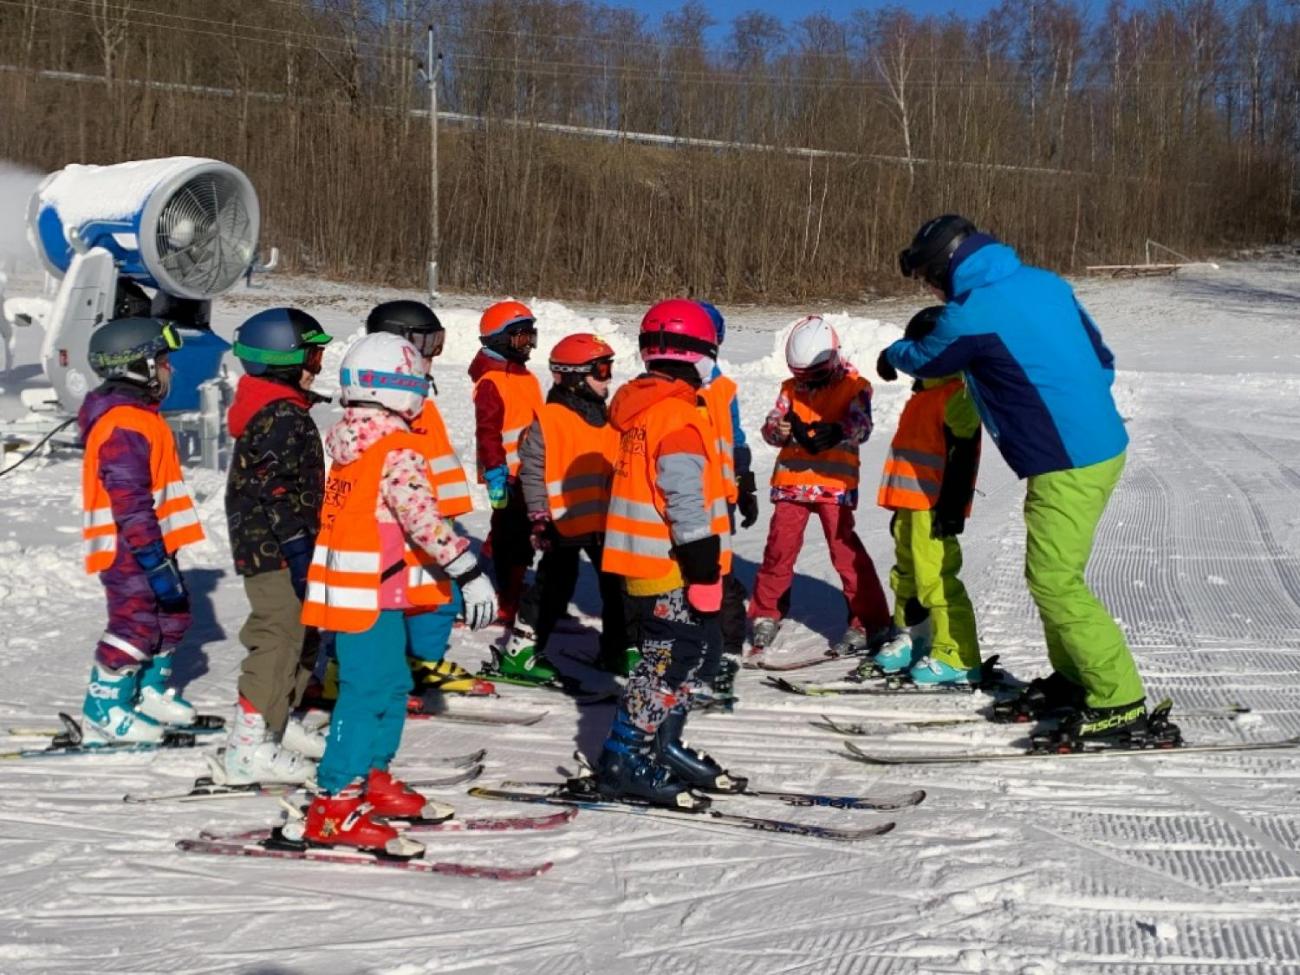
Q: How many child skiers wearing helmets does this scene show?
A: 10